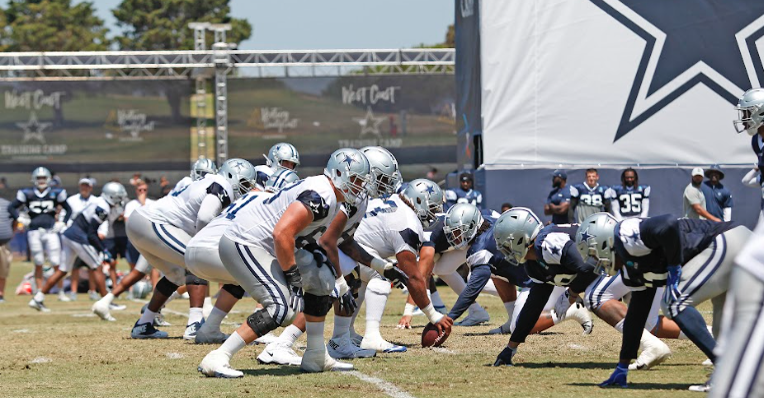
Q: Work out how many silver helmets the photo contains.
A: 13